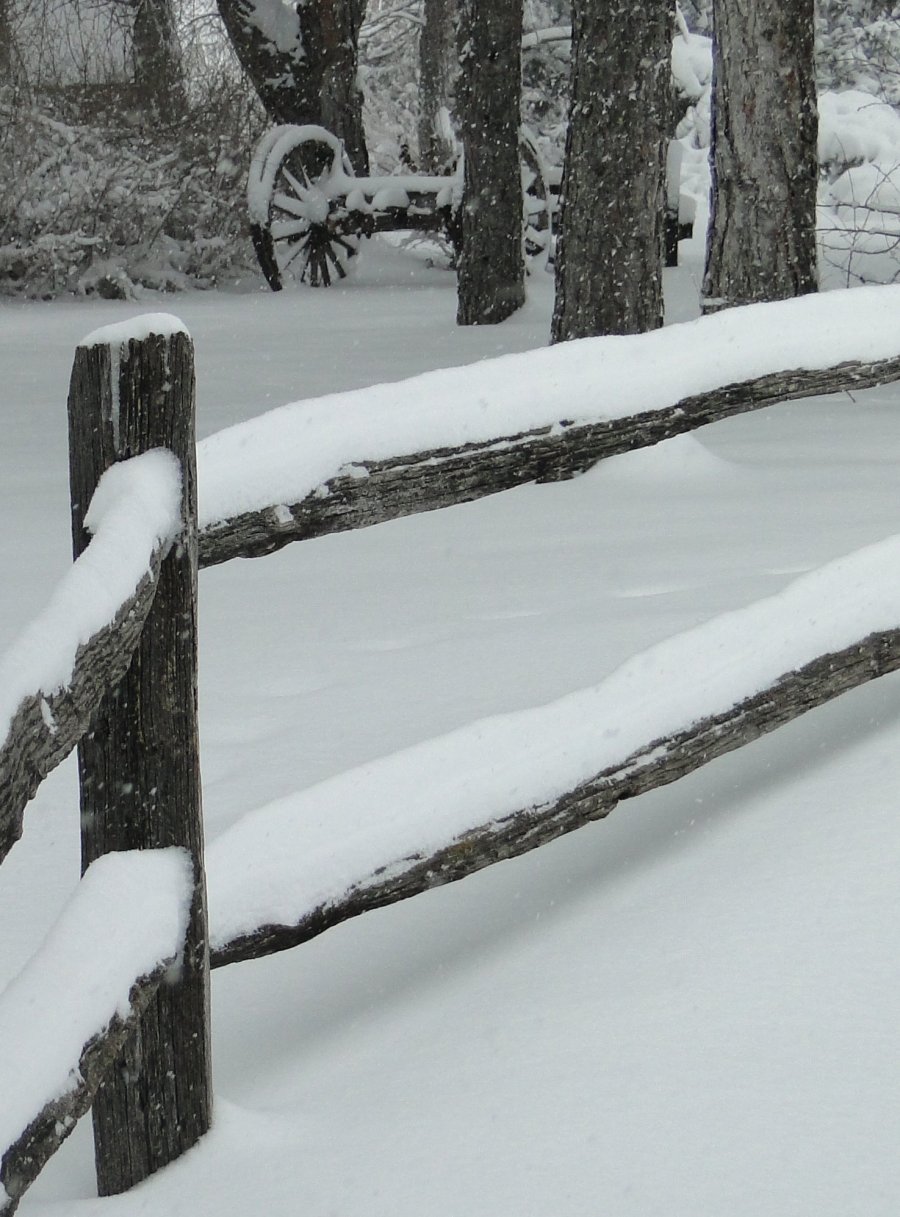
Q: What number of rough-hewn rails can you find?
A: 4